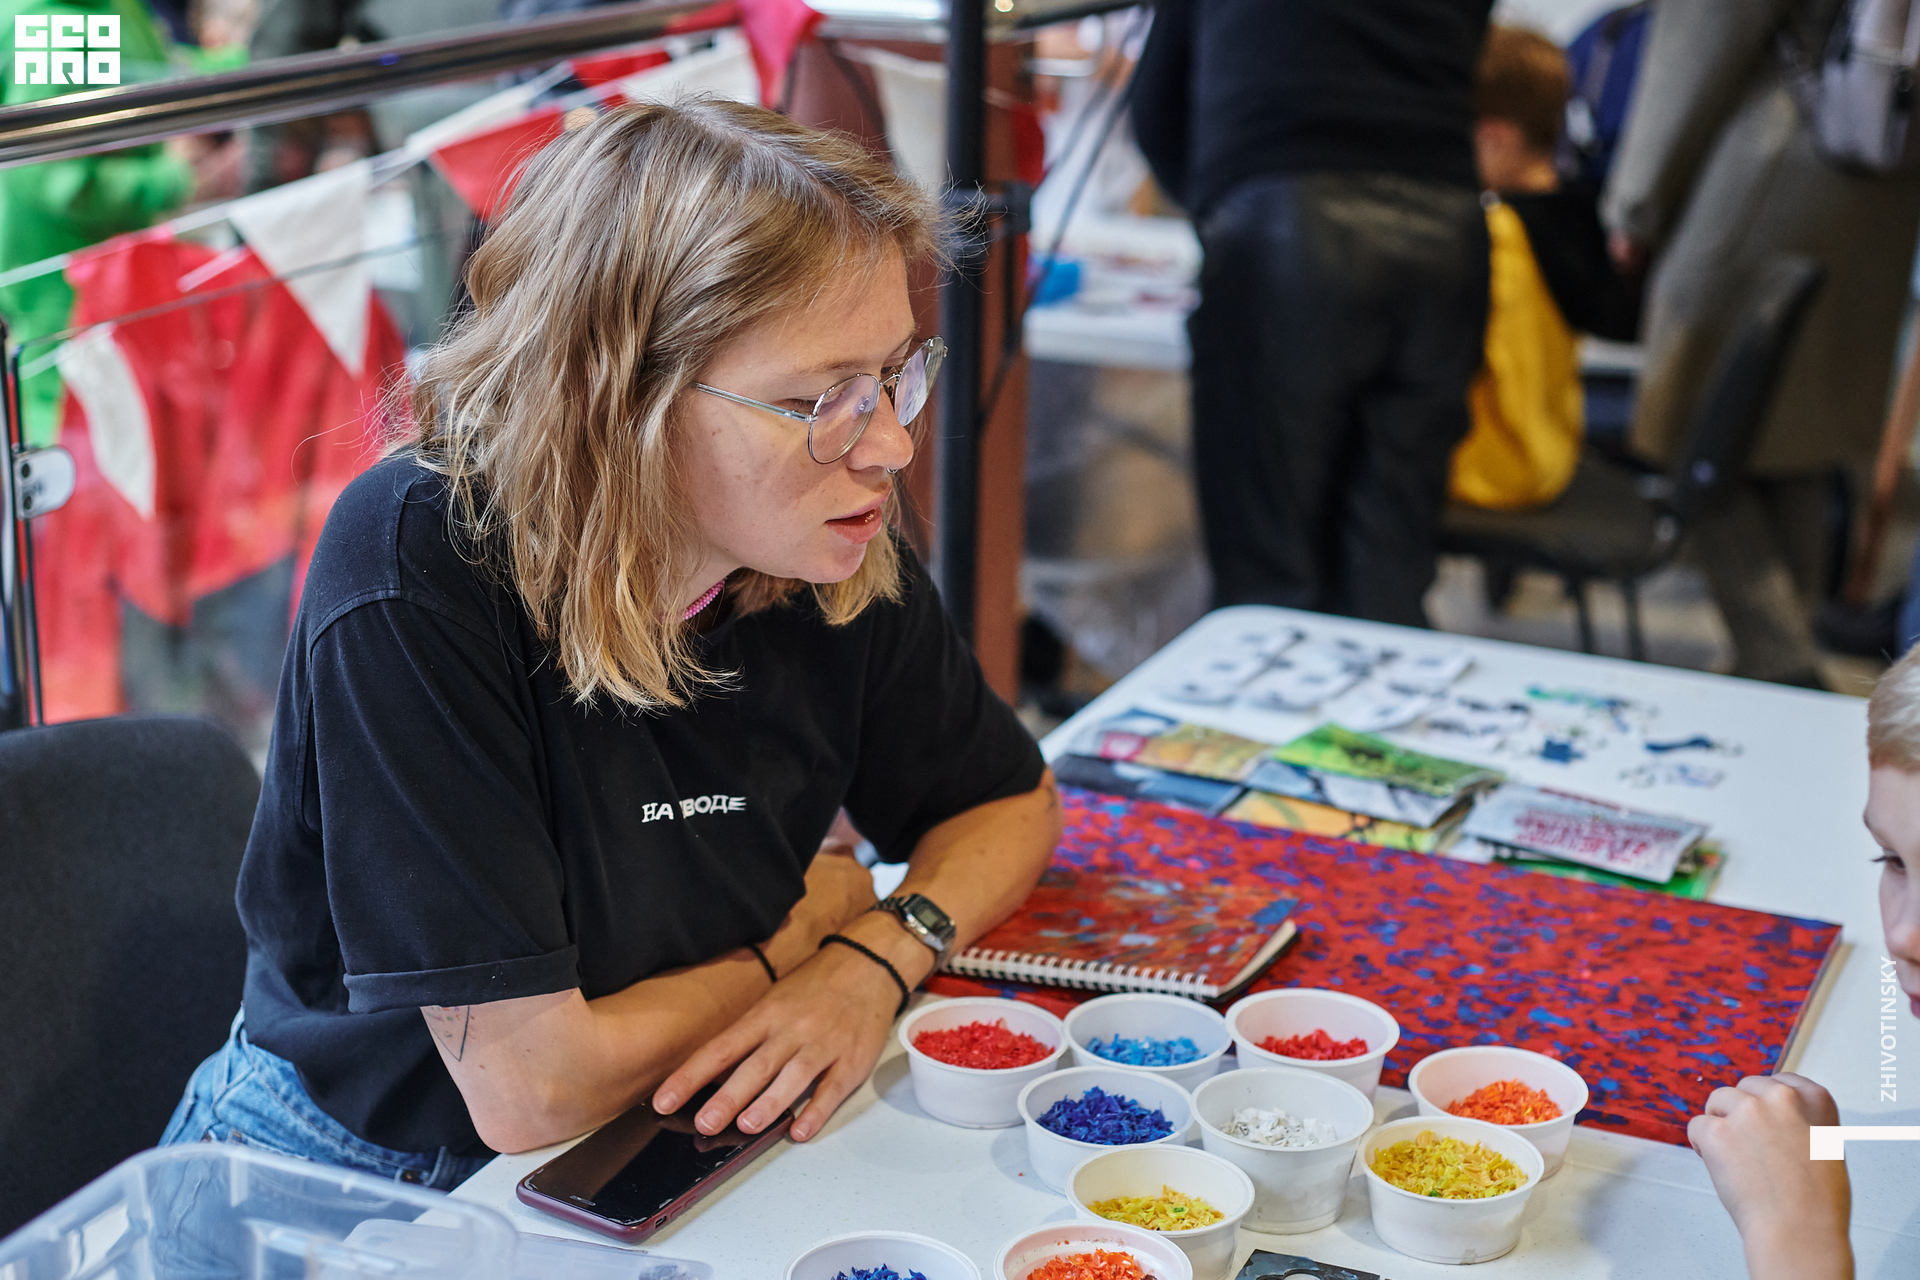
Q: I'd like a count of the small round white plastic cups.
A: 10